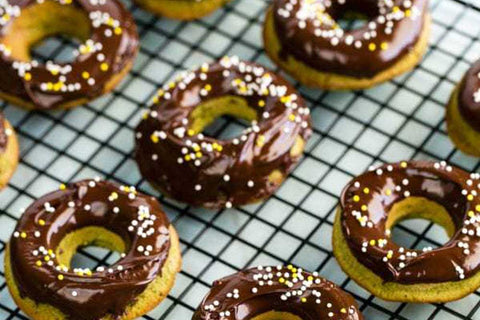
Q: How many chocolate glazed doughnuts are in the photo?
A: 9